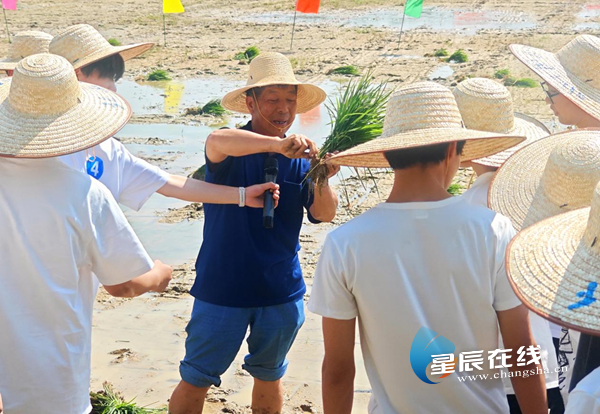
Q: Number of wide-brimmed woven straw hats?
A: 9